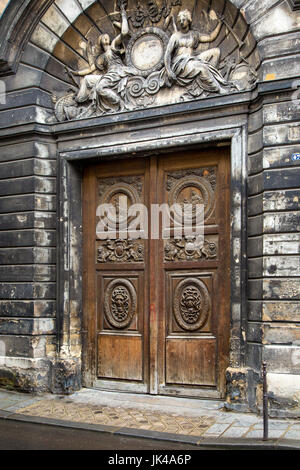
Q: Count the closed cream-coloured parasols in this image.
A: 0